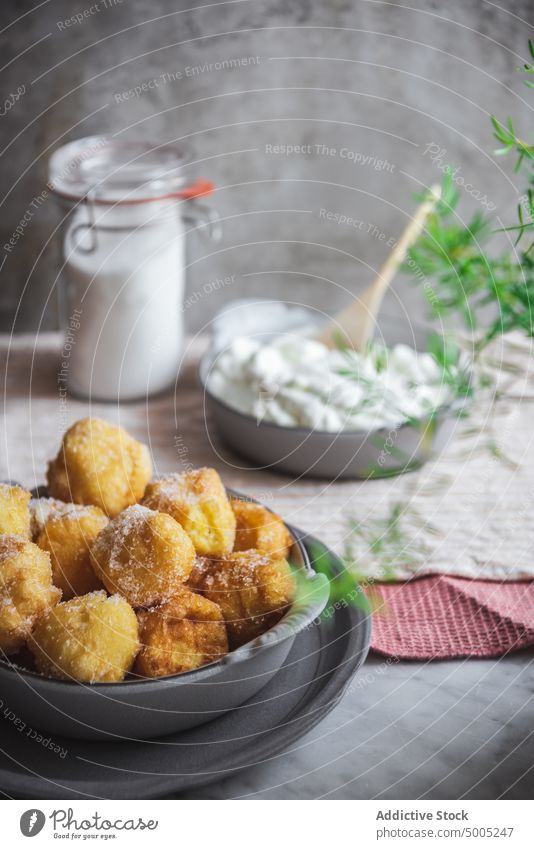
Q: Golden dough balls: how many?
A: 10